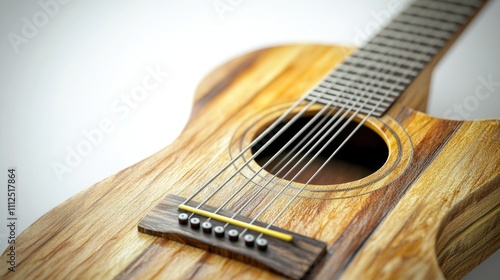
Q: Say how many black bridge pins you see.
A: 7